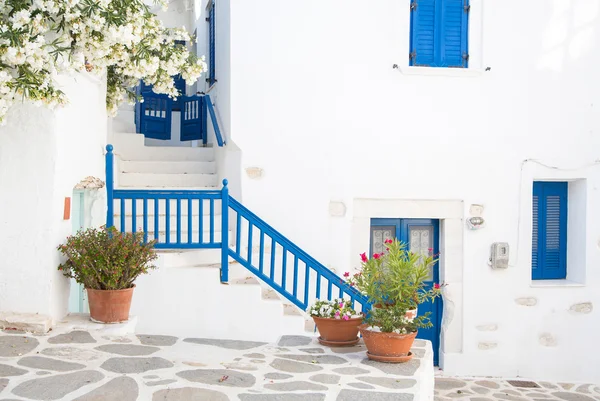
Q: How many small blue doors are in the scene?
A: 2